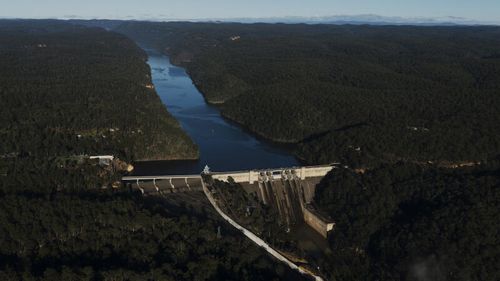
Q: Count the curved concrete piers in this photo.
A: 4